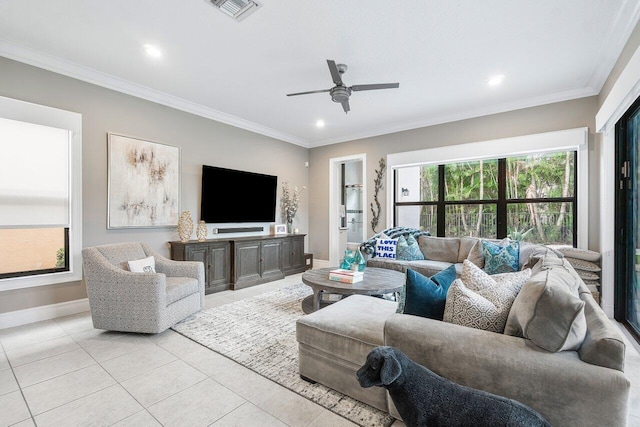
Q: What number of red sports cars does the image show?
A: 0